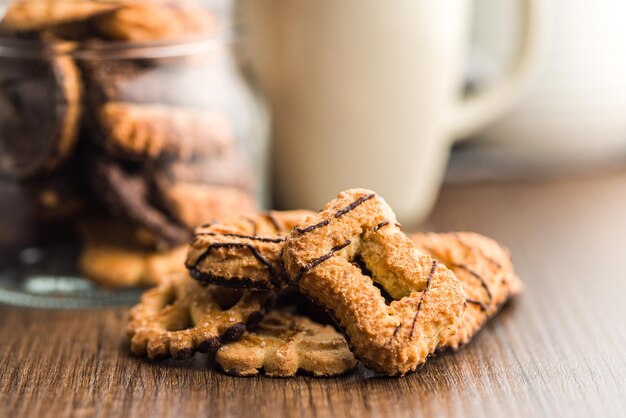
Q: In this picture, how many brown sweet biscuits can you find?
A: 5